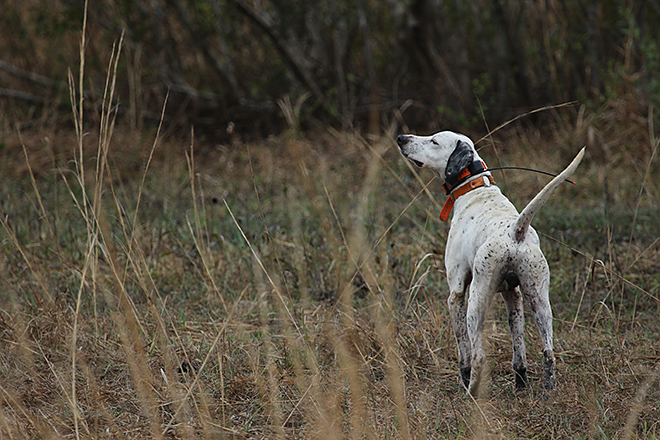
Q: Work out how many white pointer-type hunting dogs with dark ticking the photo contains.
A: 1